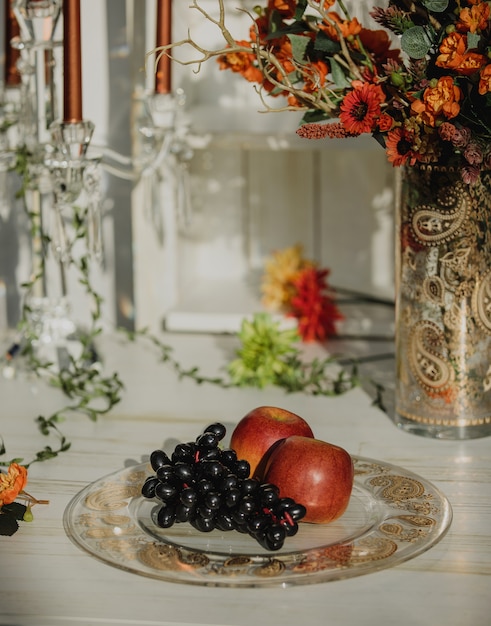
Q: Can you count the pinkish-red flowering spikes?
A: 1